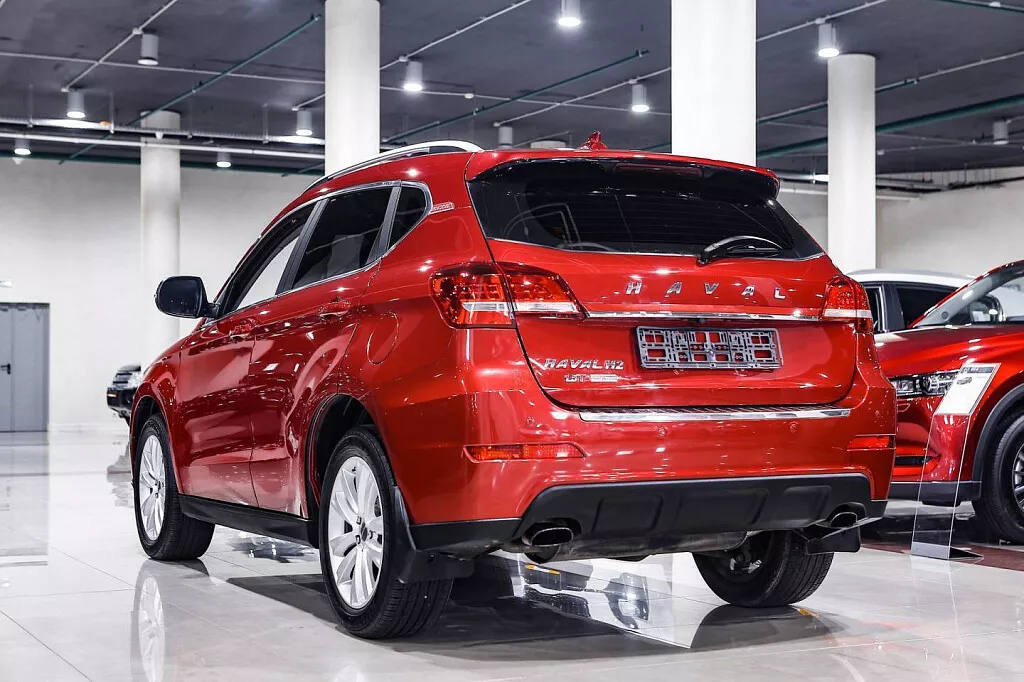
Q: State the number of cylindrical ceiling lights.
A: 11